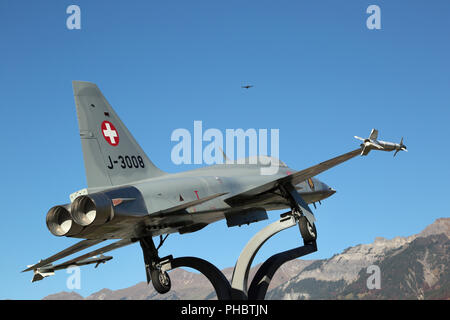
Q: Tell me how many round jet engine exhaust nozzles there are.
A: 2